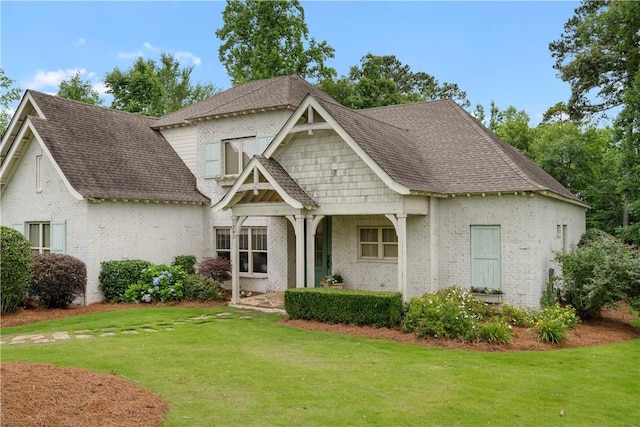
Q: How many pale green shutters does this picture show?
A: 5